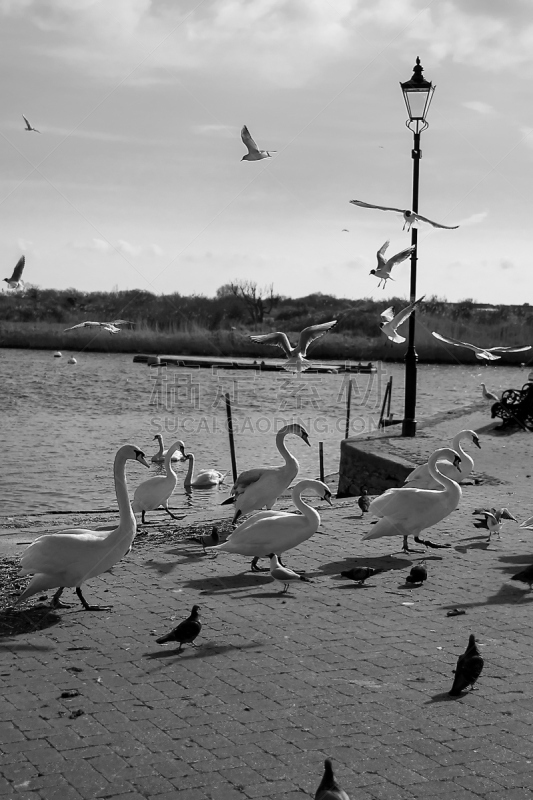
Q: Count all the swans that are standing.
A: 6